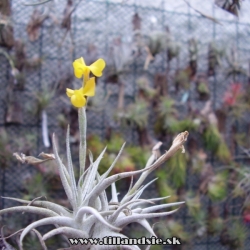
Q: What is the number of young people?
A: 0